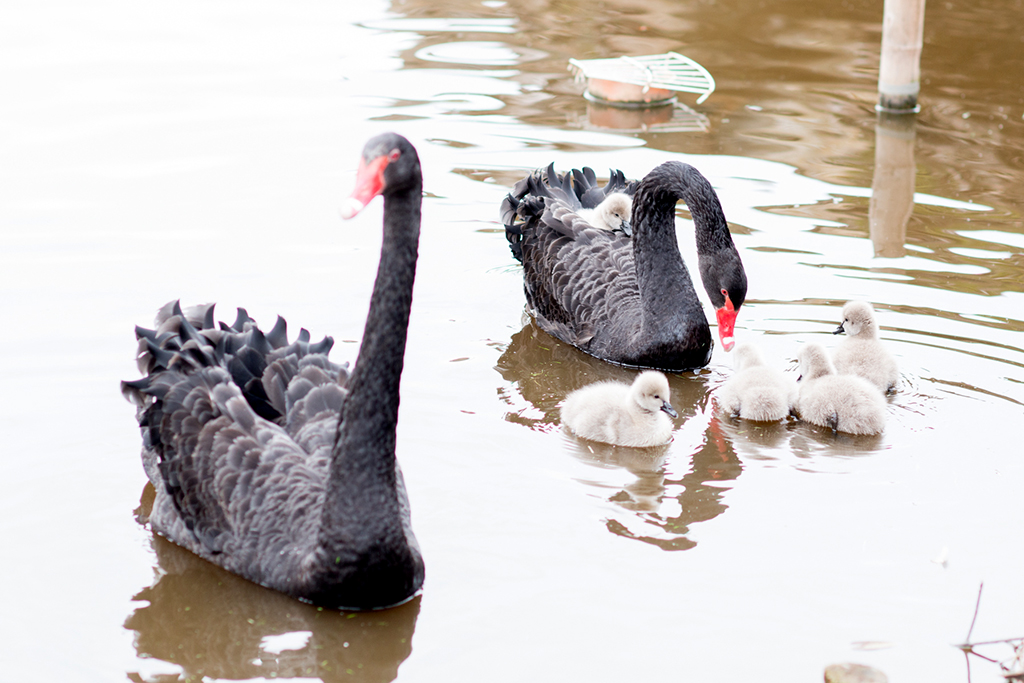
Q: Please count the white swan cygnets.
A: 5